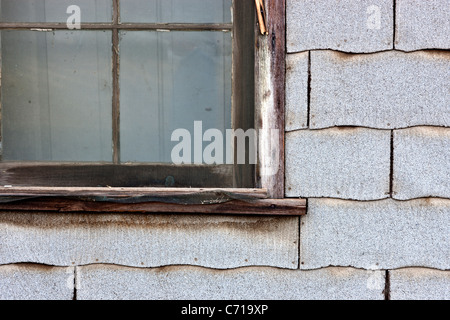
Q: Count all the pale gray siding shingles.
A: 11